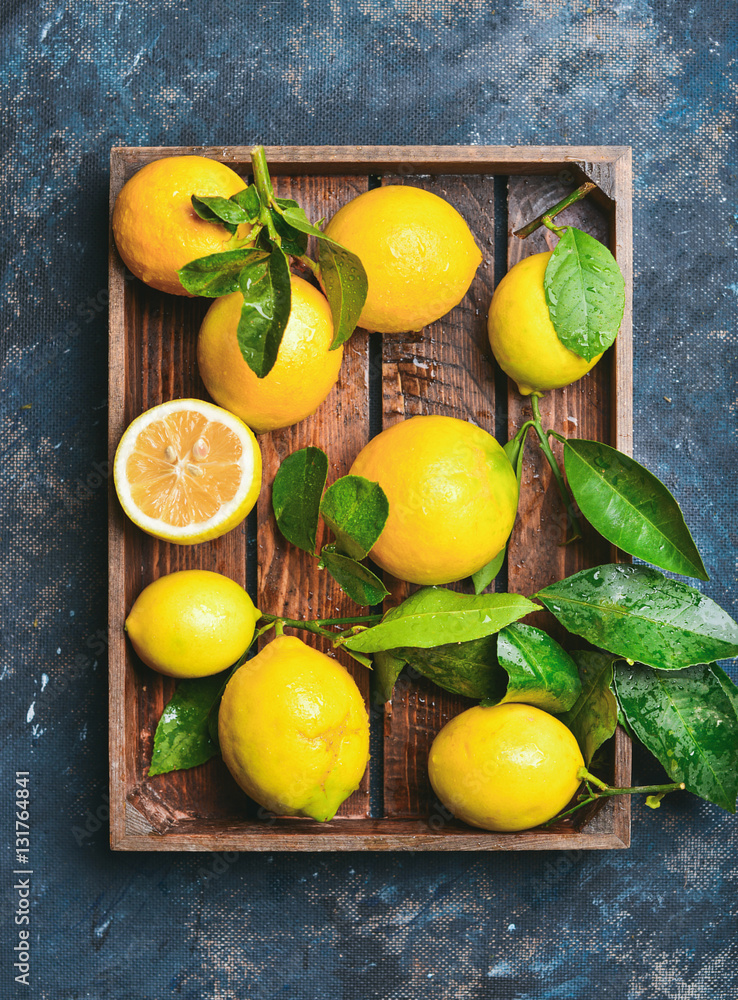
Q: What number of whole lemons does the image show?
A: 8